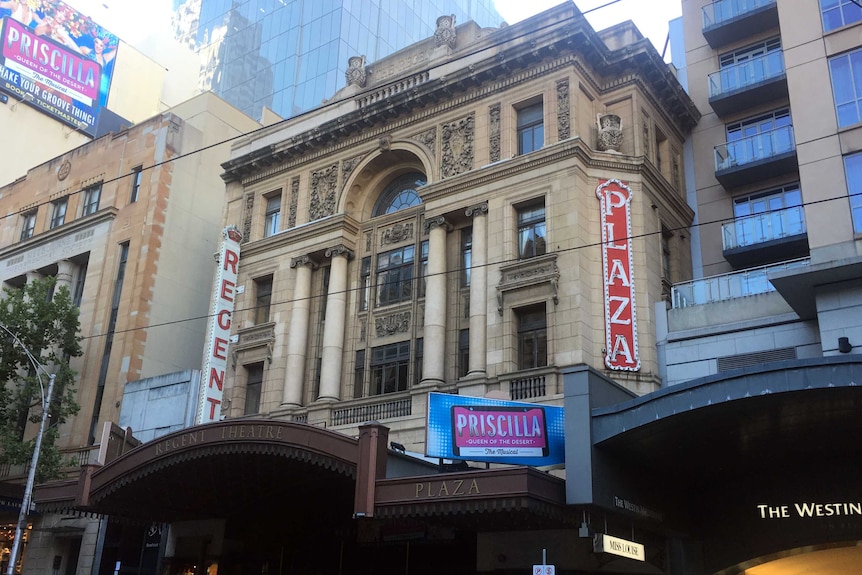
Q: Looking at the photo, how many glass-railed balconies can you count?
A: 5